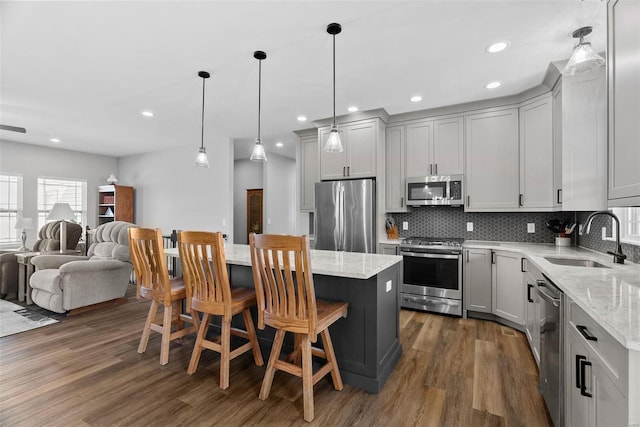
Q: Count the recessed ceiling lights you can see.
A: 8